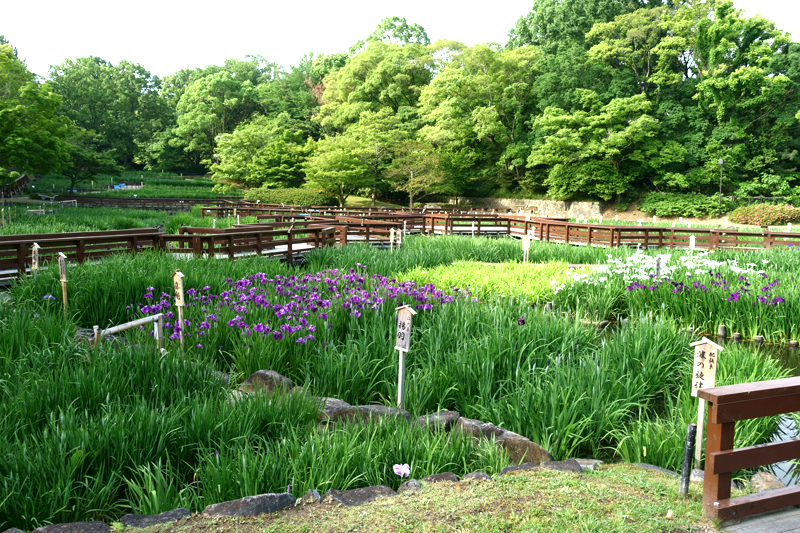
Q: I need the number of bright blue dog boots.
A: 0